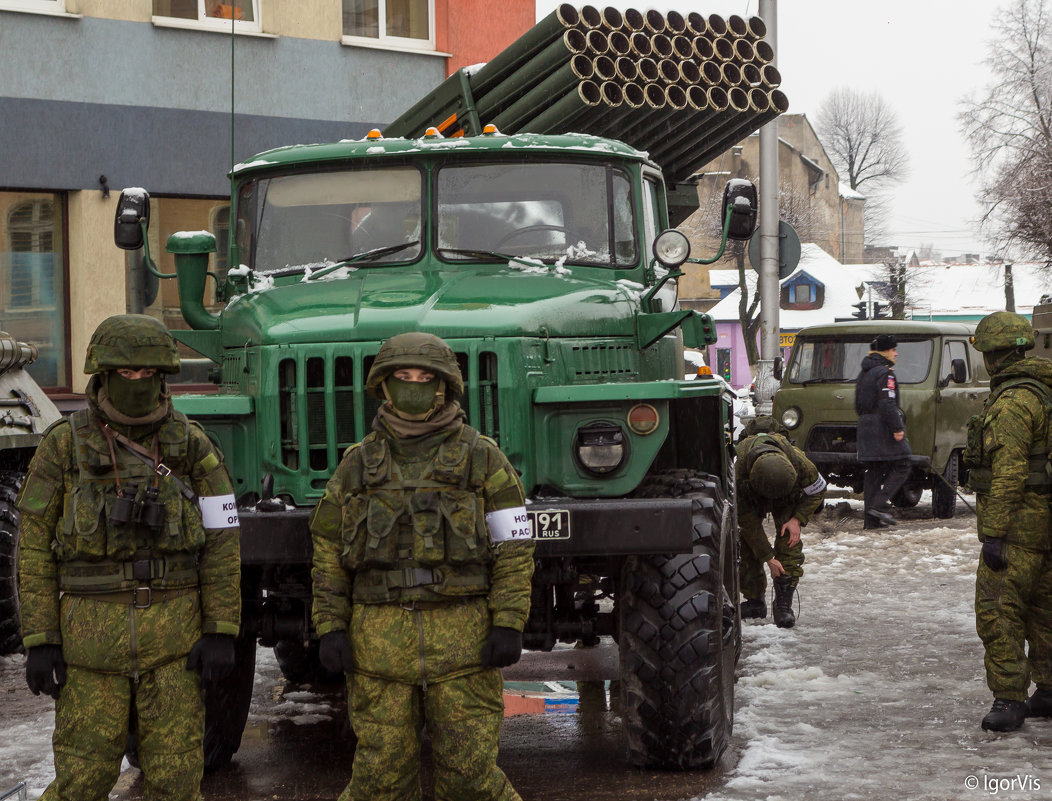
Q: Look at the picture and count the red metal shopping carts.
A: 0